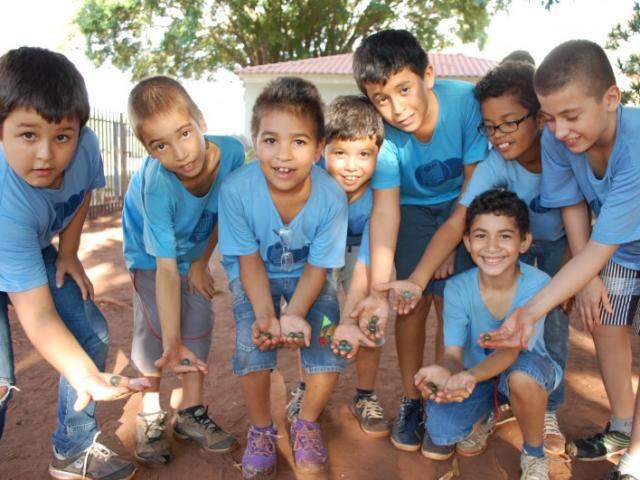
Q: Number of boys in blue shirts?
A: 8